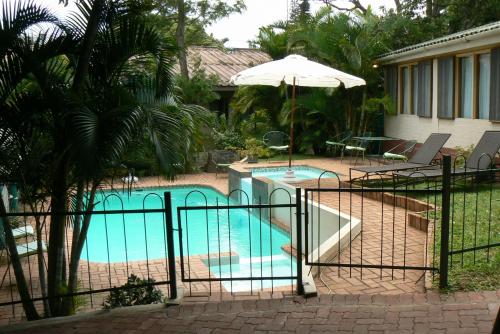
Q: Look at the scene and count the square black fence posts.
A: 3